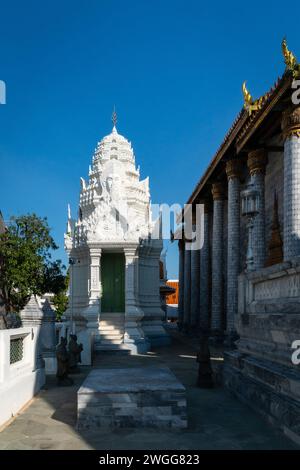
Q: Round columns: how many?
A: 8